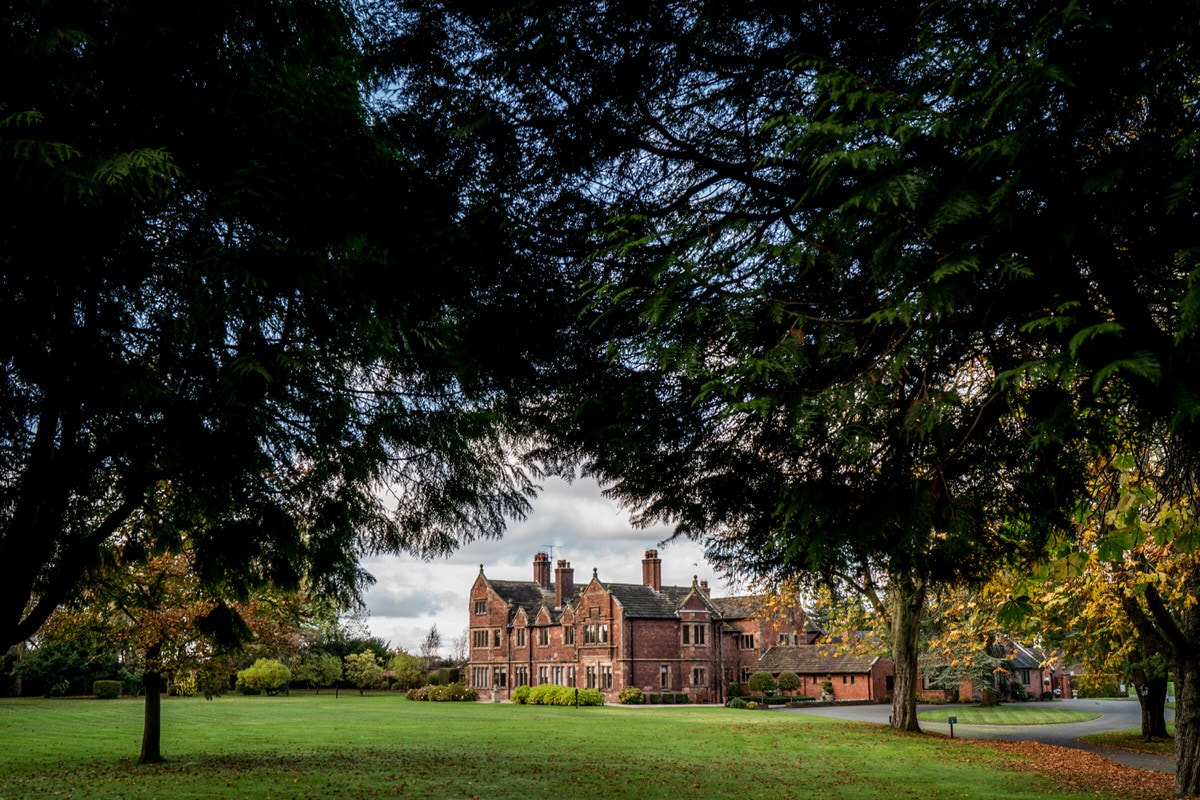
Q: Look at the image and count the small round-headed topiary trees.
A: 2